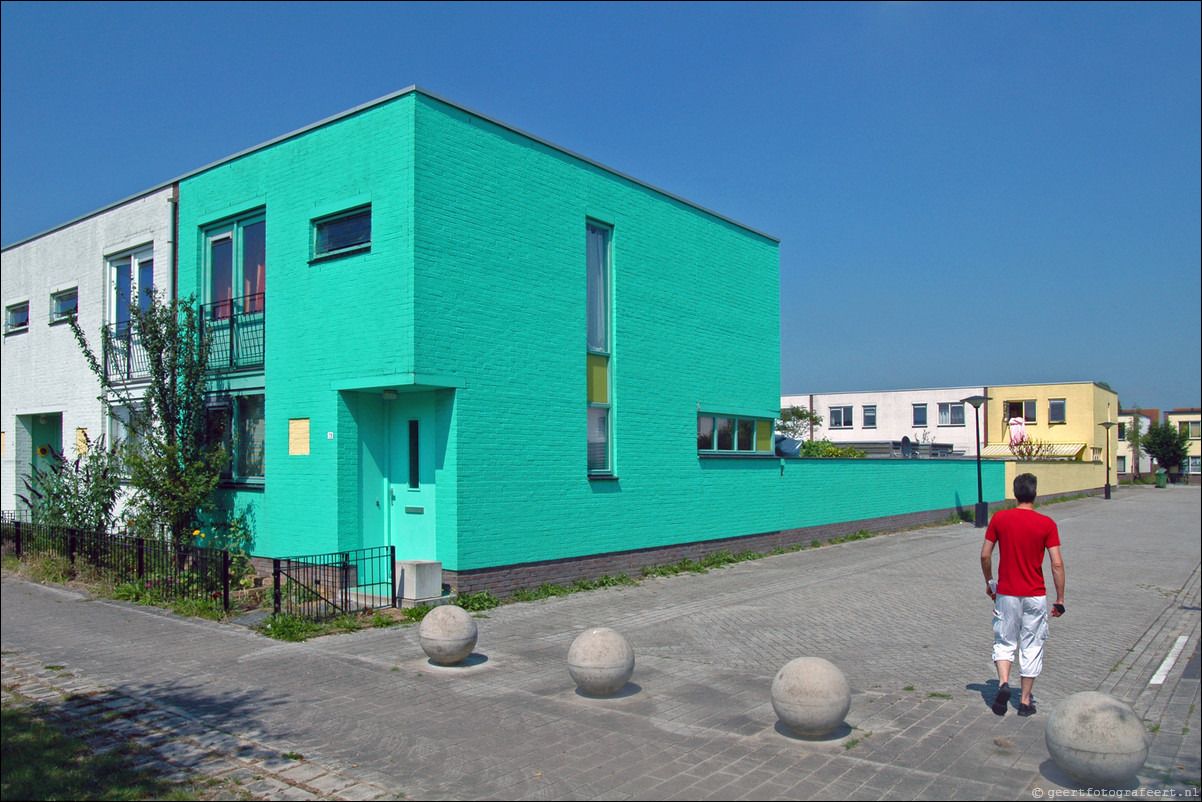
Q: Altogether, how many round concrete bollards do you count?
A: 4